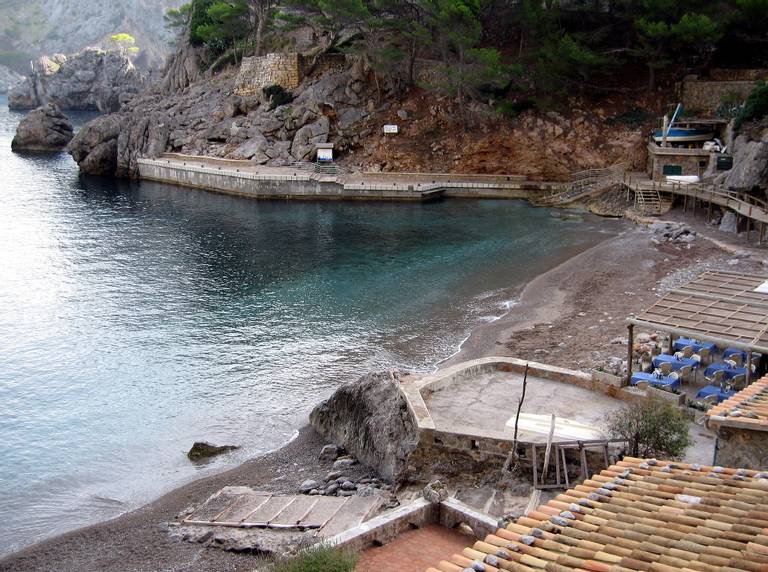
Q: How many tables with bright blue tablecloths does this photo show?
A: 6